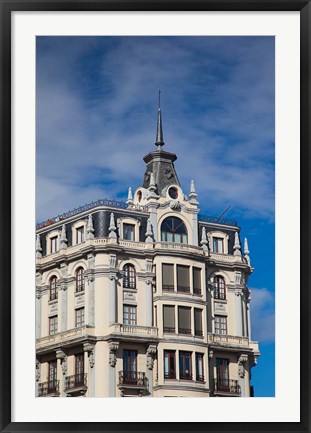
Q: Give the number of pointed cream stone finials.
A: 11